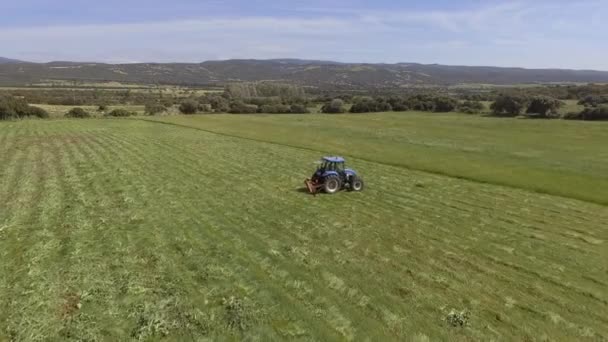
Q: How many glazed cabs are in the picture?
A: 1